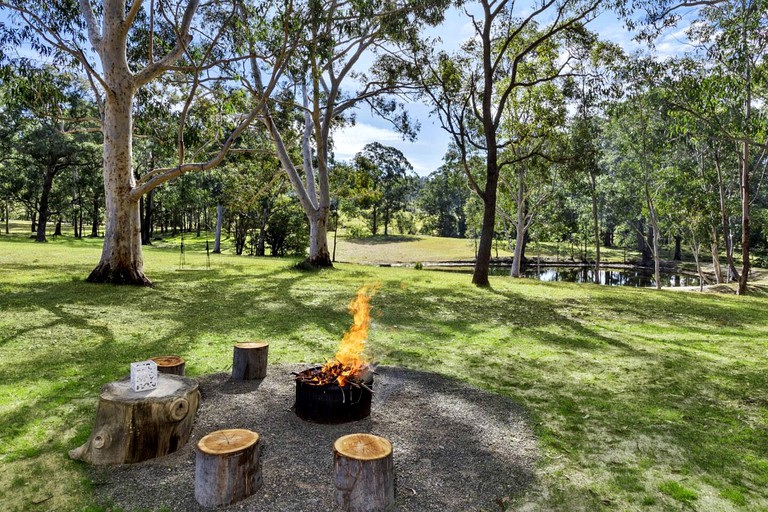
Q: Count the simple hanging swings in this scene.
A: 1